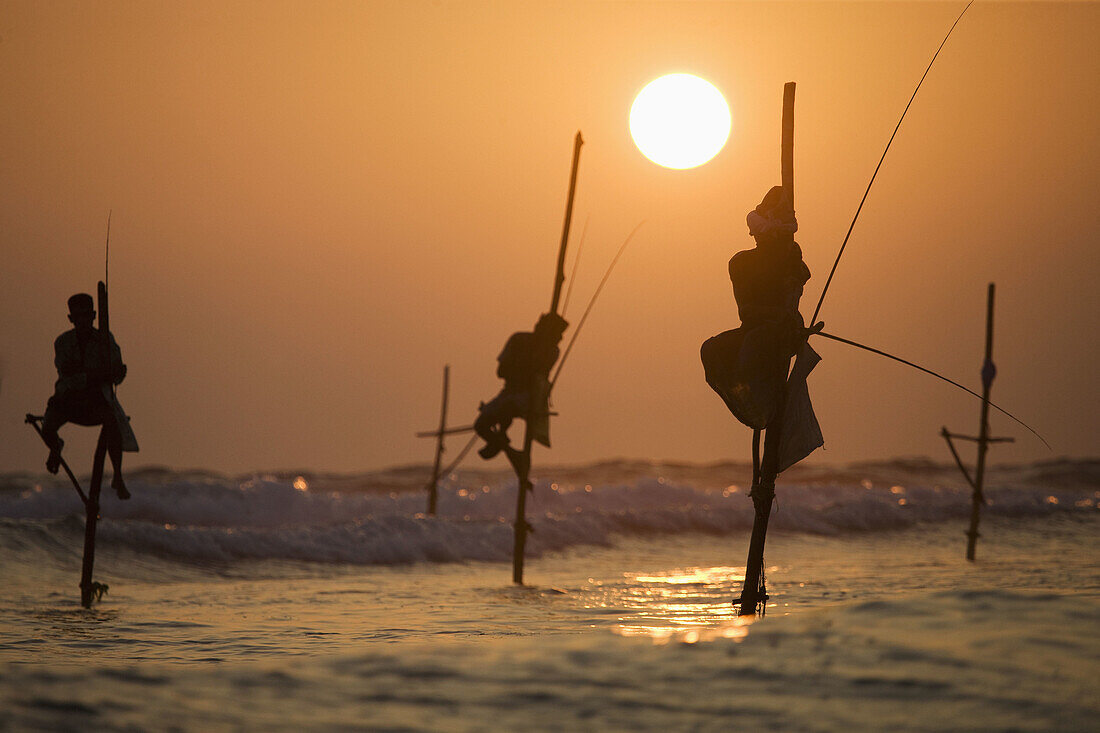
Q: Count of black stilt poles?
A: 5